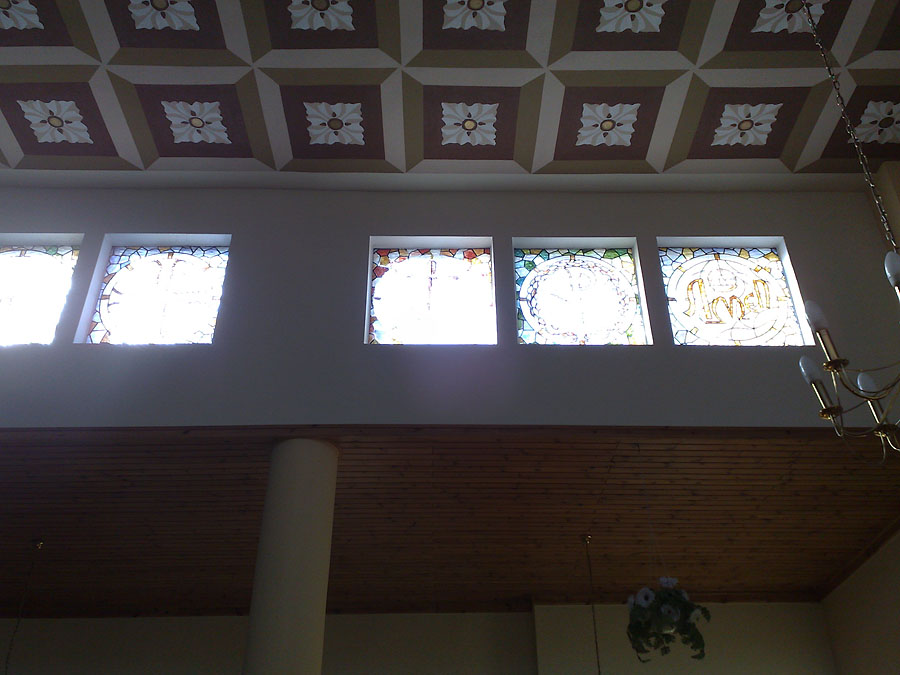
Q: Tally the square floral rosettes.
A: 13